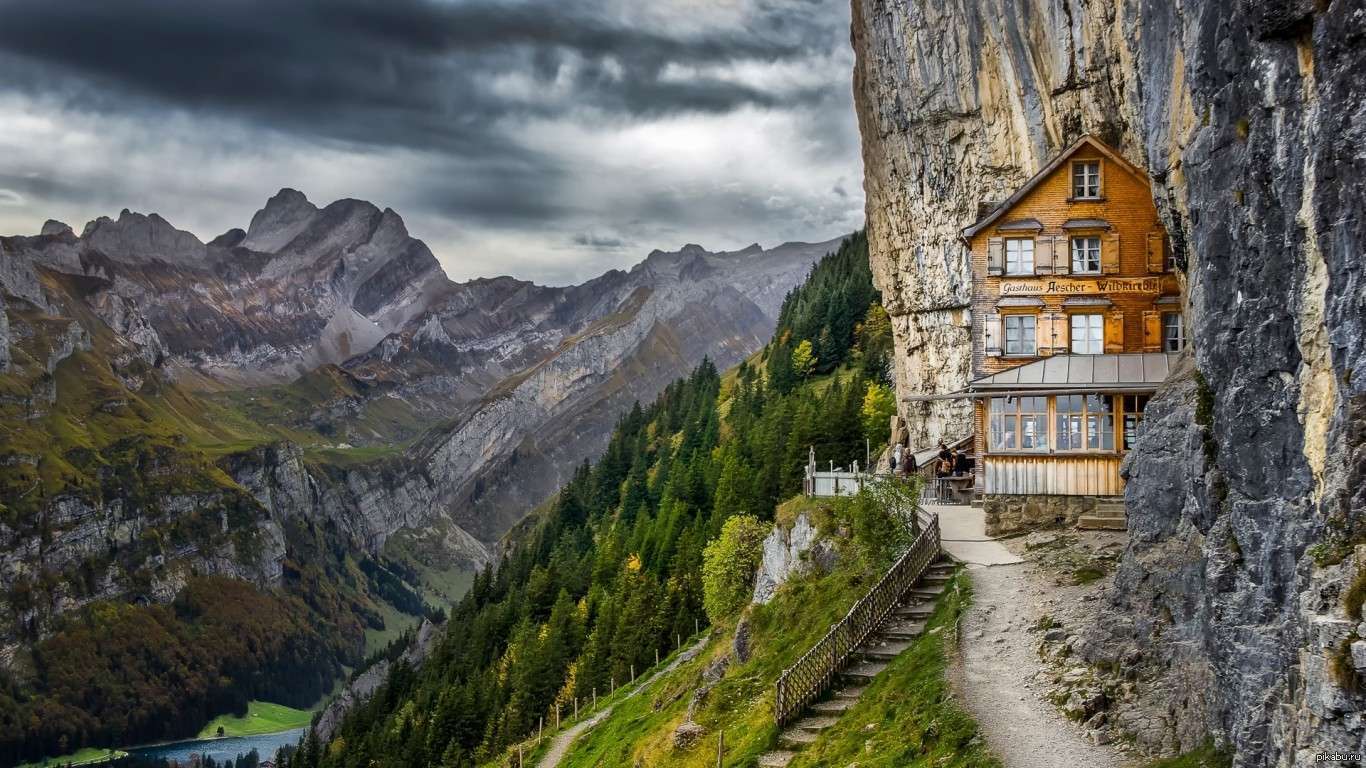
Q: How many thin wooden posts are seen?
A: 11